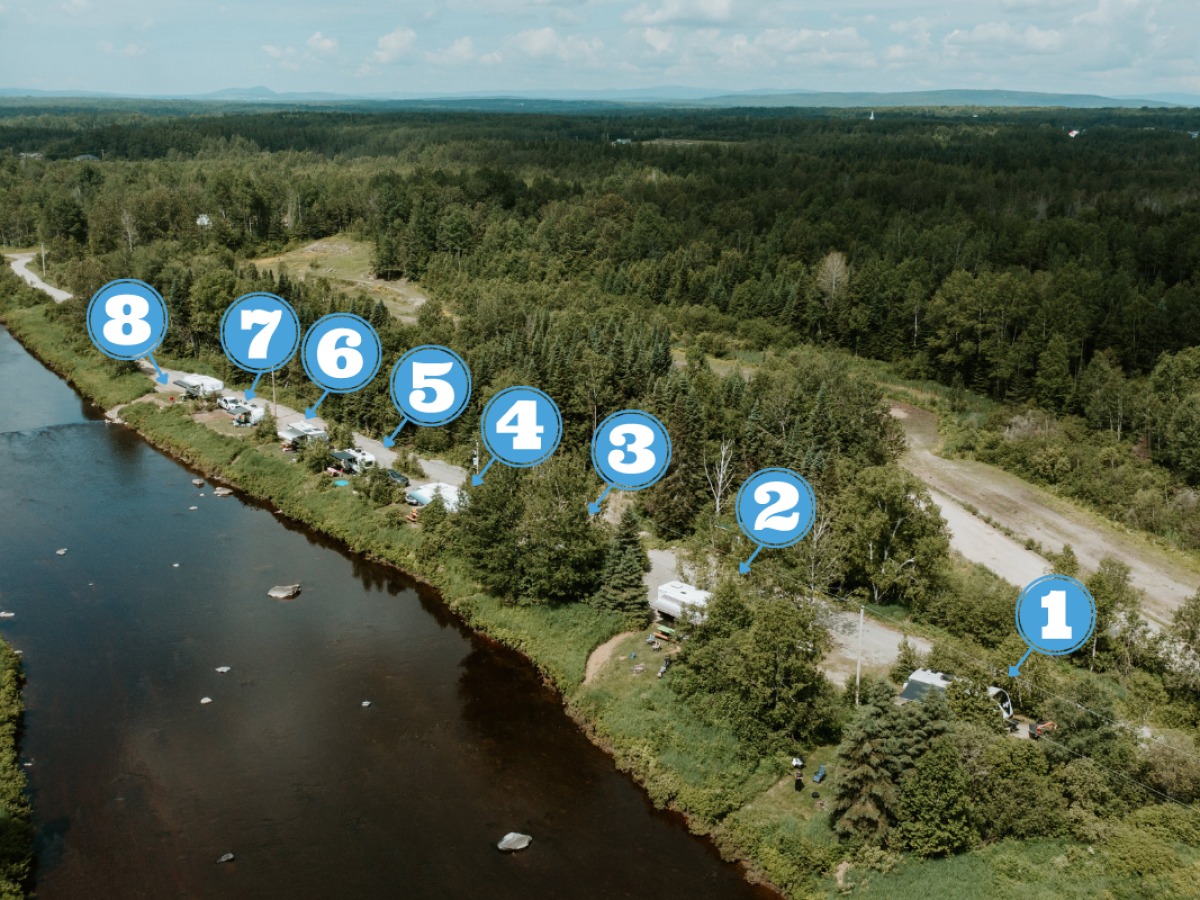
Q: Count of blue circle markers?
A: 8